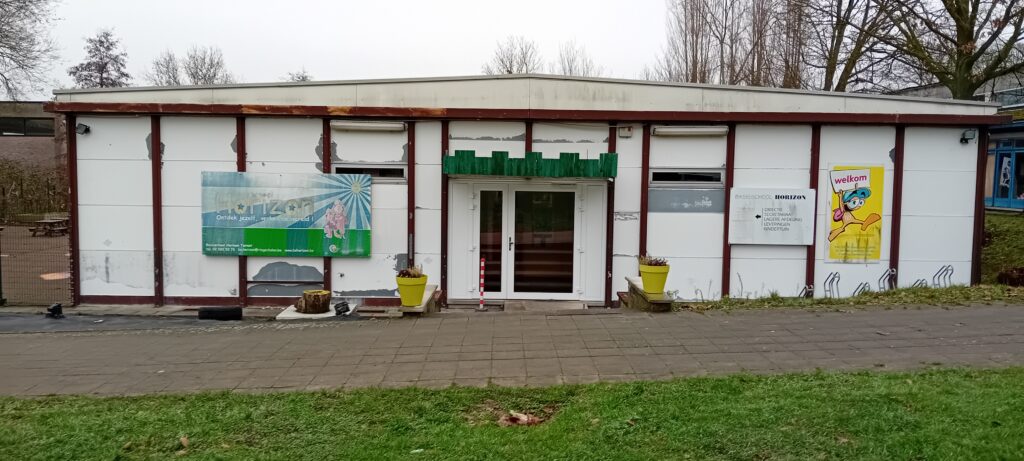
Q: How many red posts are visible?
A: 13